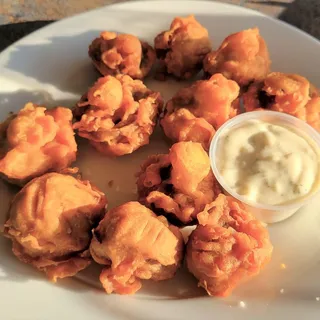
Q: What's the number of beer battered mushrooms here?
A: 11